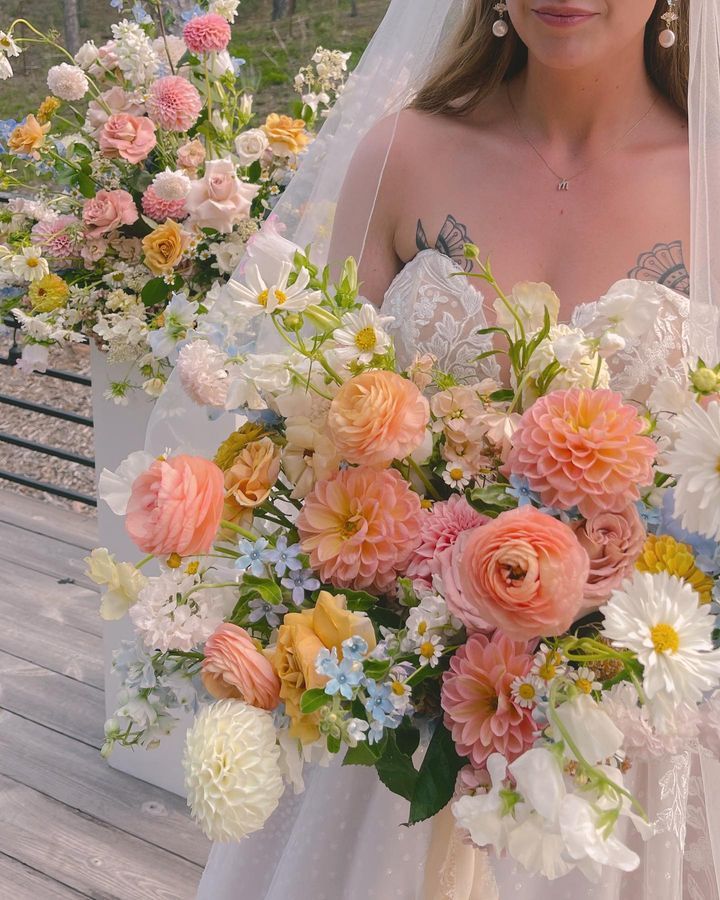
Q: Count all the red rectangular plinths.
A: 0